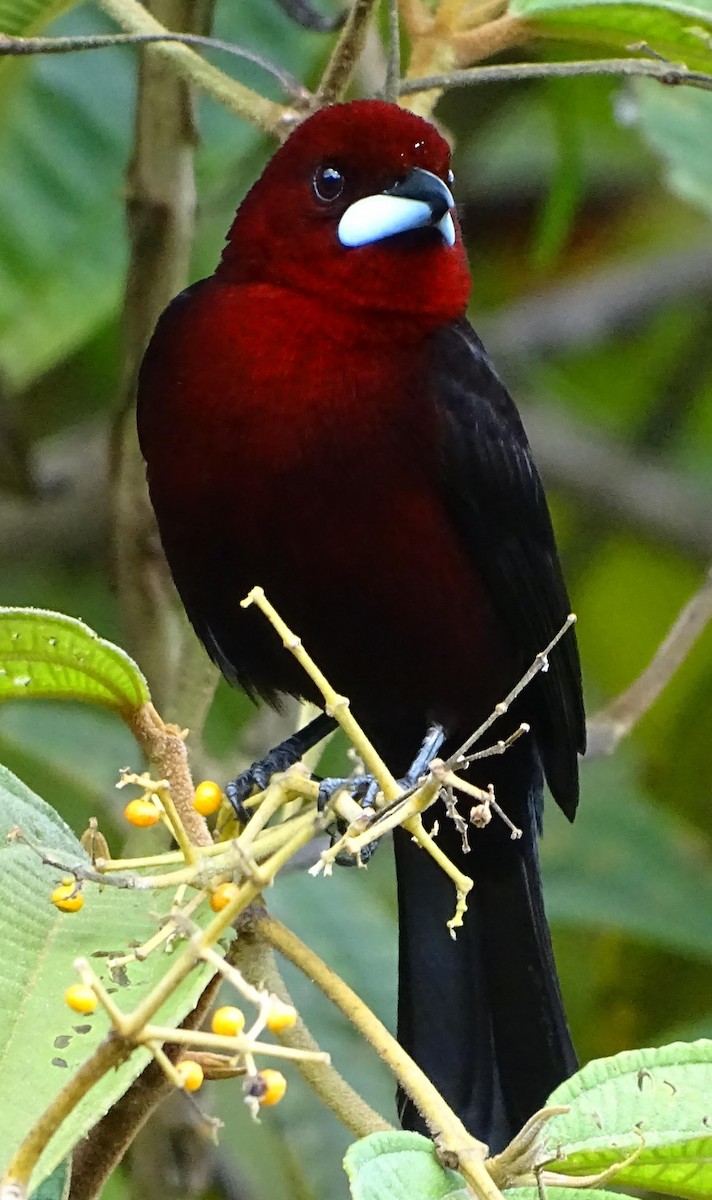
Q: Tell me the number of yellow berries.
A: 9